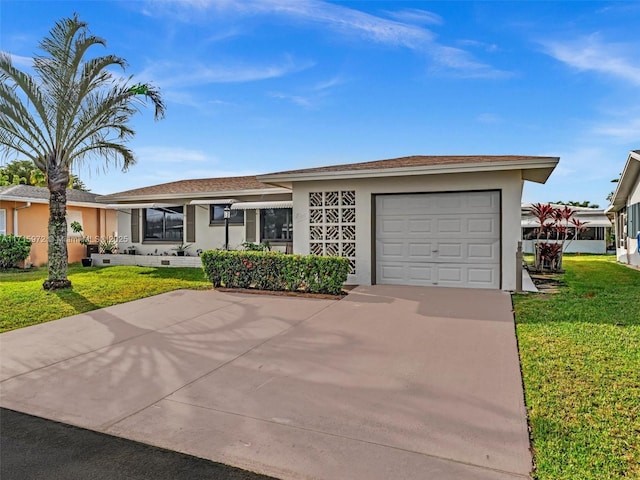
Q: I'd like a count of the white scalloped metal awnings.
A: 3